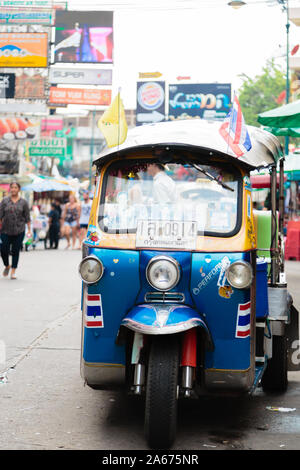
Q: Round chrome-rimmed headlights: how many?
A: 3